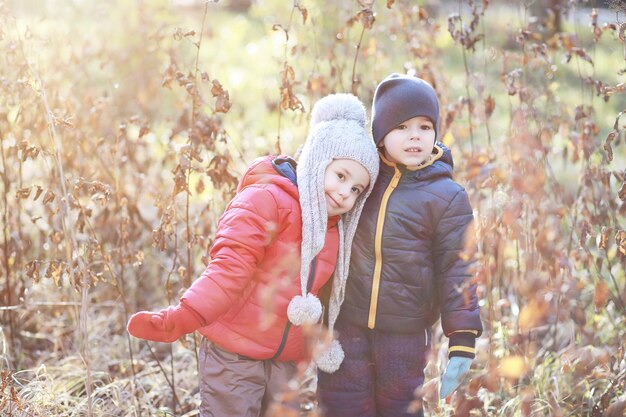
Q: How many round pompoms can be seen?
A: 3